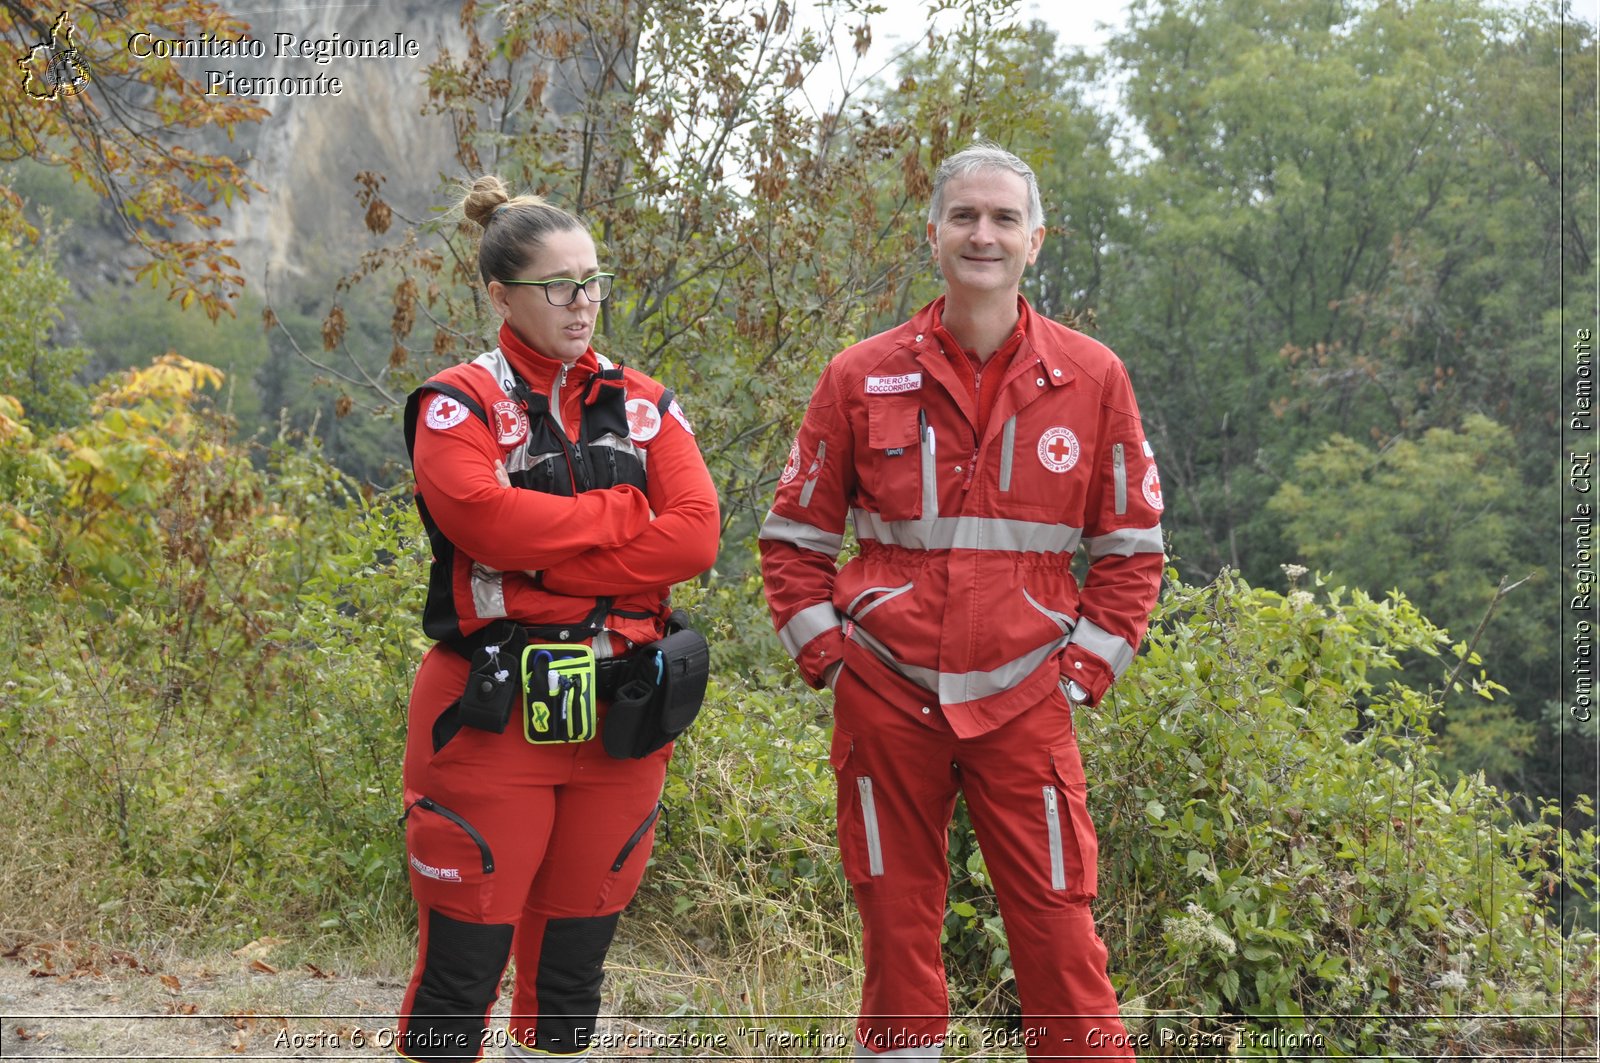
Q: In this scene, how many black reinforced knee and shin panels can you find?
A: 2